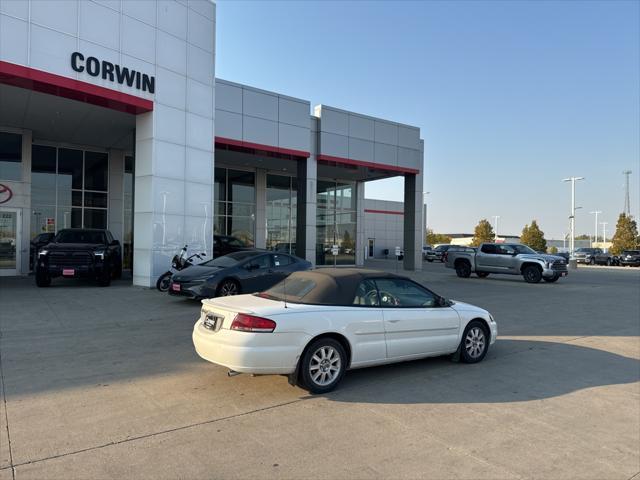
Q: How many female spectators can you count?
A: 0